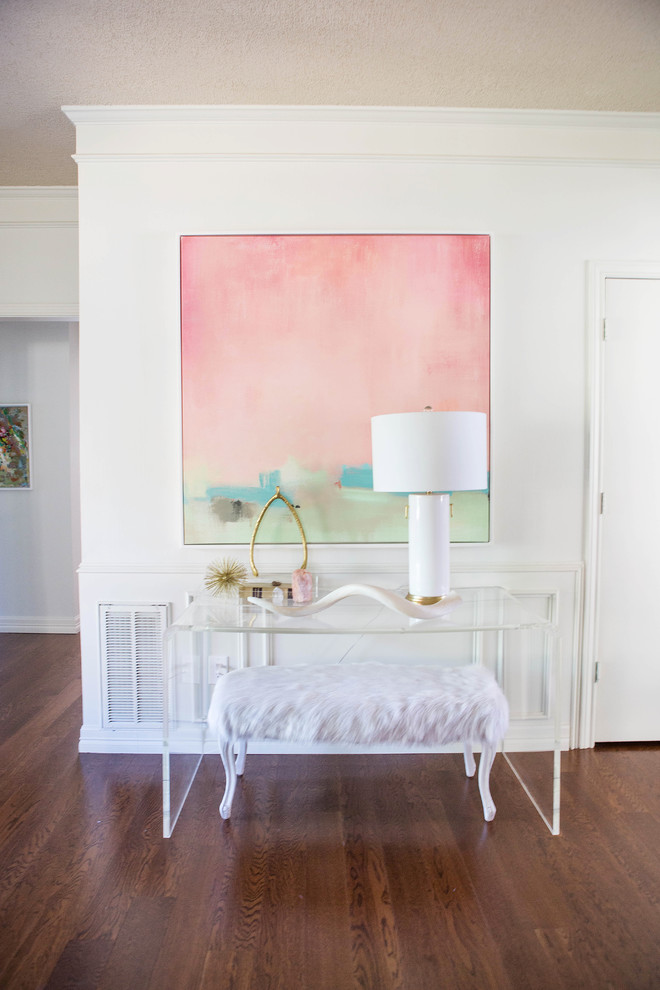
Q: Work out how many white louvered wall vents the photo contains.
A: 1